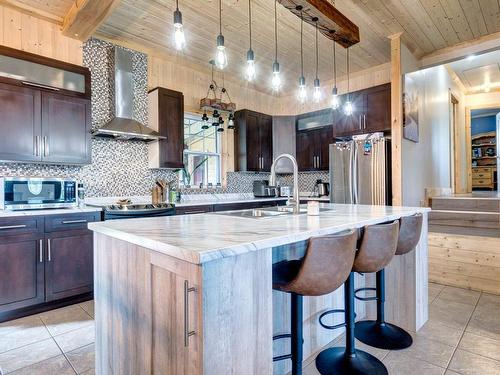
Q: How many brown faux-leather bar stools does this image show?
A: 3